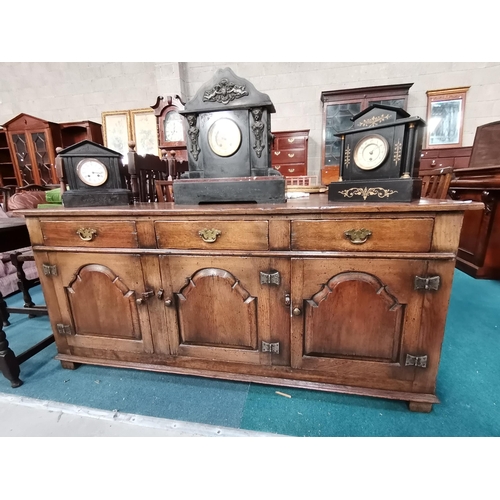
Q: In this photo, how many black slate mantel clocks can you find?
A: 3